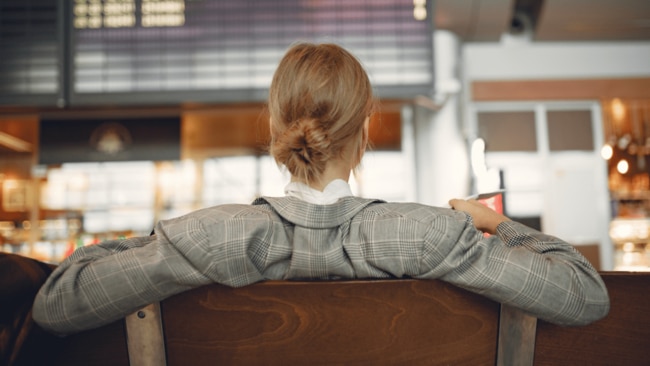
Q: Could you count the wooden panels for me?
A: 3